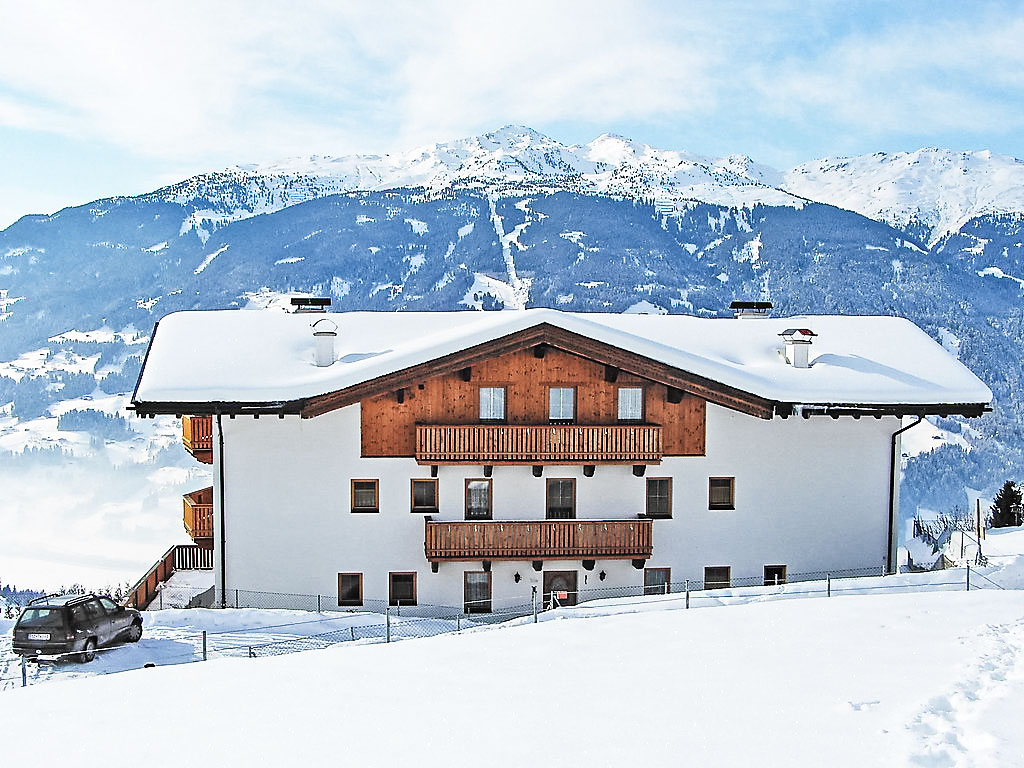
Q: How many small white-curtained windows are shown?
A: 3